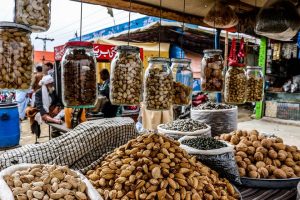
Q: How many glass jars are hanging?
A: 9